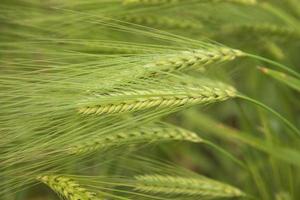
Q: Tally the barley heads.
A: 5